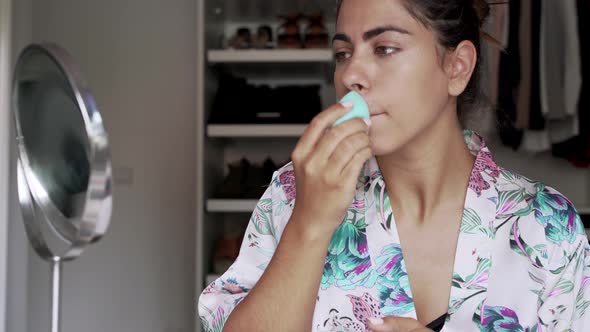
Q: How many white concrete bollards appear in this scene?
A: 0